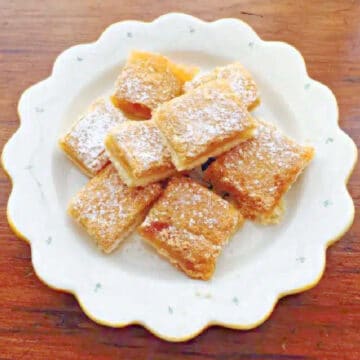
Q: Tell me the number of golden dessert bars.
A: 8